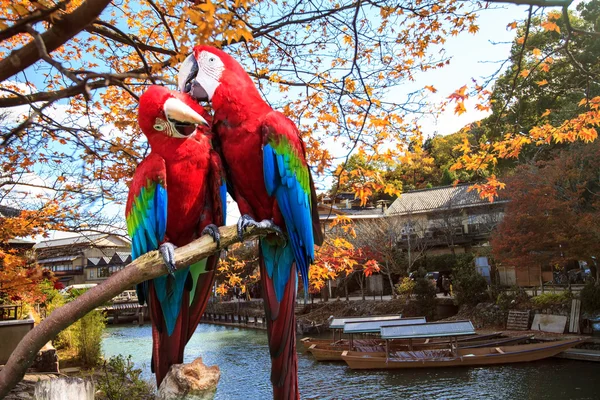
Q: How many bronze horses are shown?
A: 0